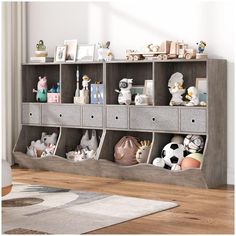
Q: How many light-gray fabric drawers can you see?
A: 6